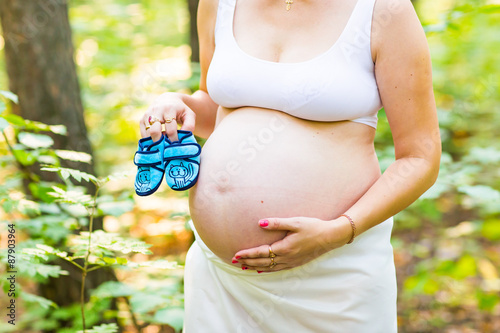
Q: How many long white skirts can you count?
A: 1